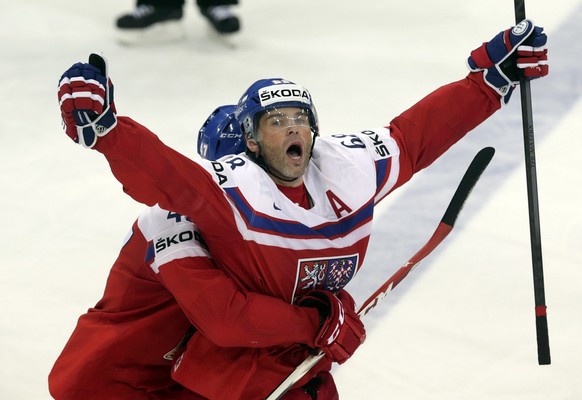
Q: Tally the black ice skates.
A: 2